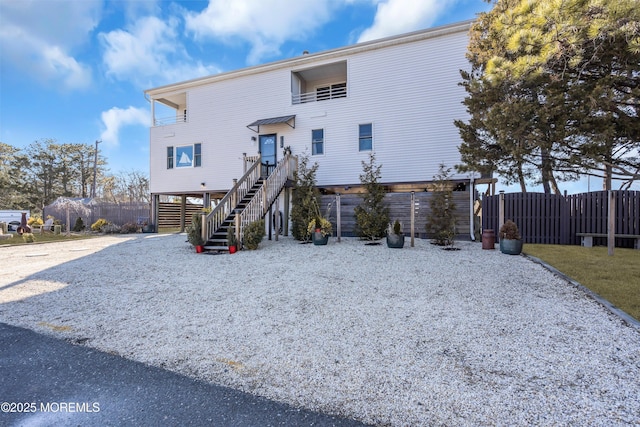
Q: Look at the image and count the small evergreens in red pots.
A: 2